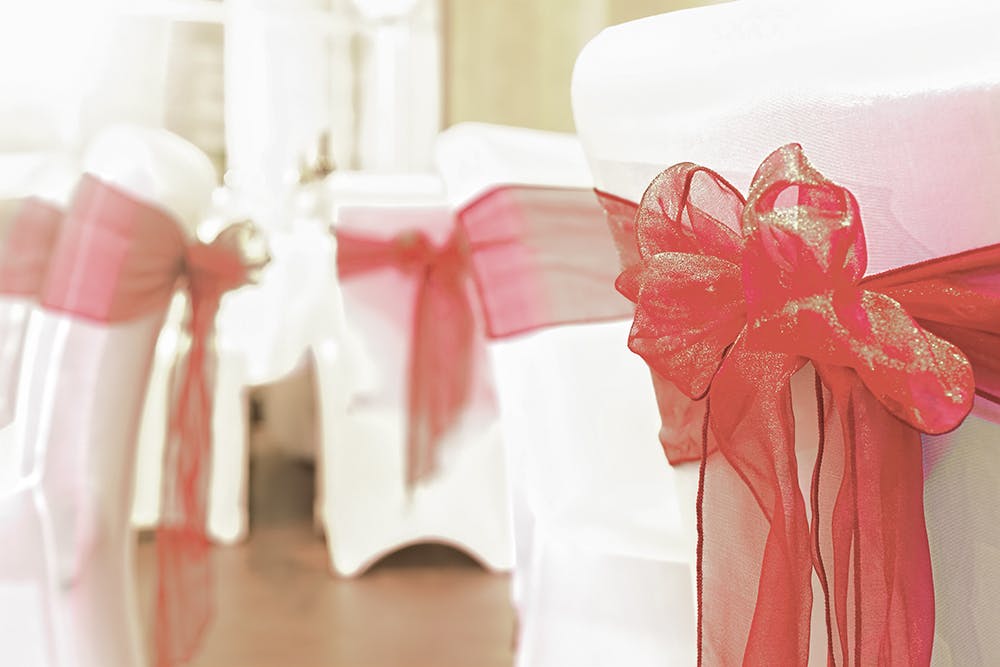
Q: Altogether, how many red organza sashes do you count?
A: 5